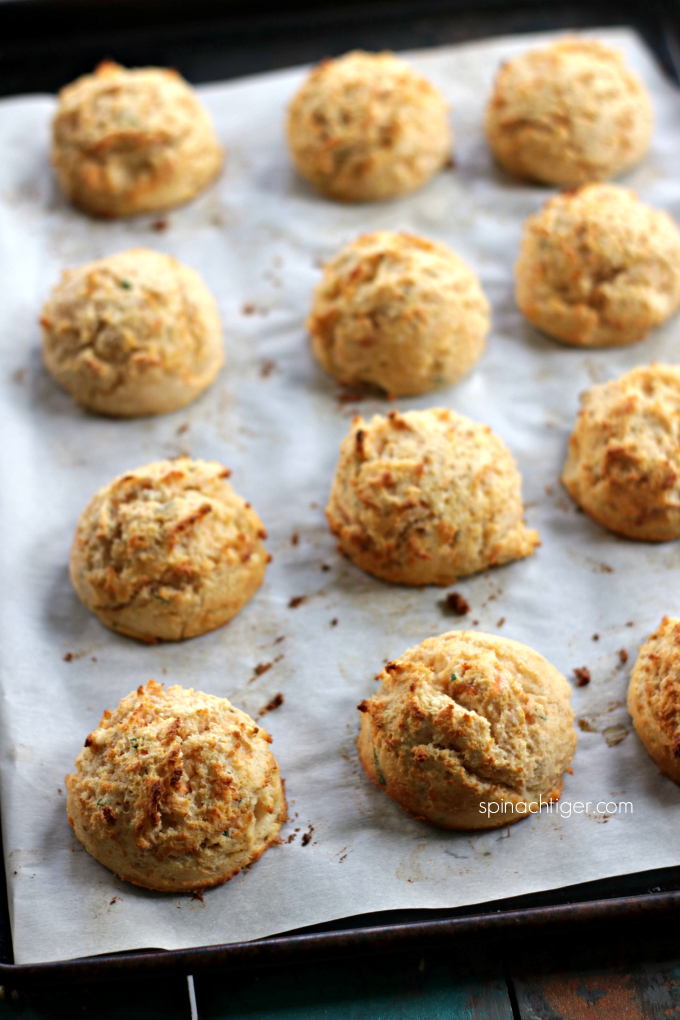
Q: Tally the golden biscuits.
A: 12